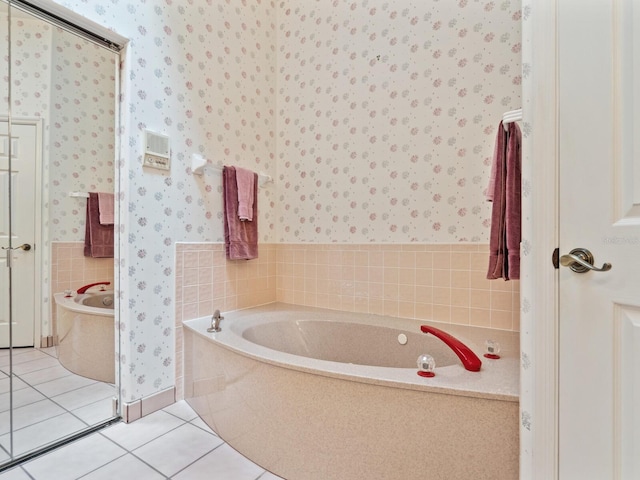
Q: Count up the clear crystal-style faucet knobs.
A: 2